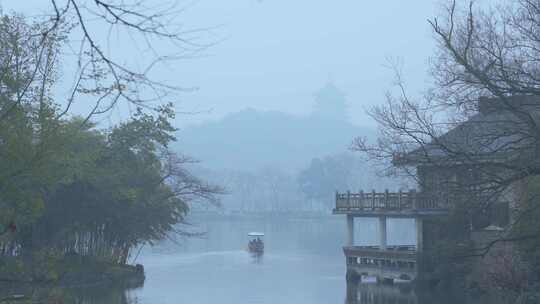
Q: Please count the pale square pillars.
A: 3